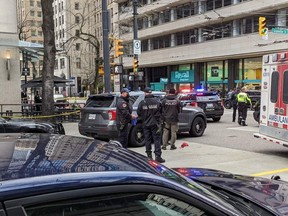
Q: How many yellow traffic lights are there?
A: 3